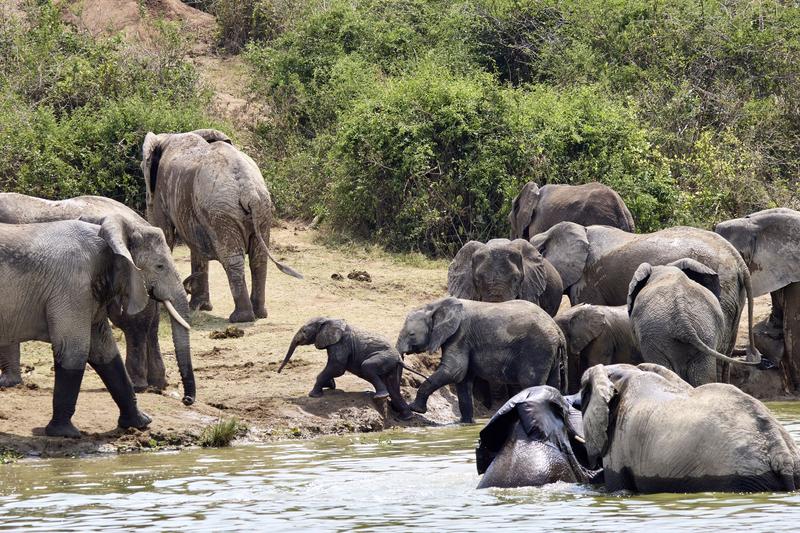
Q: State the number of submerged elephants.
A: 2